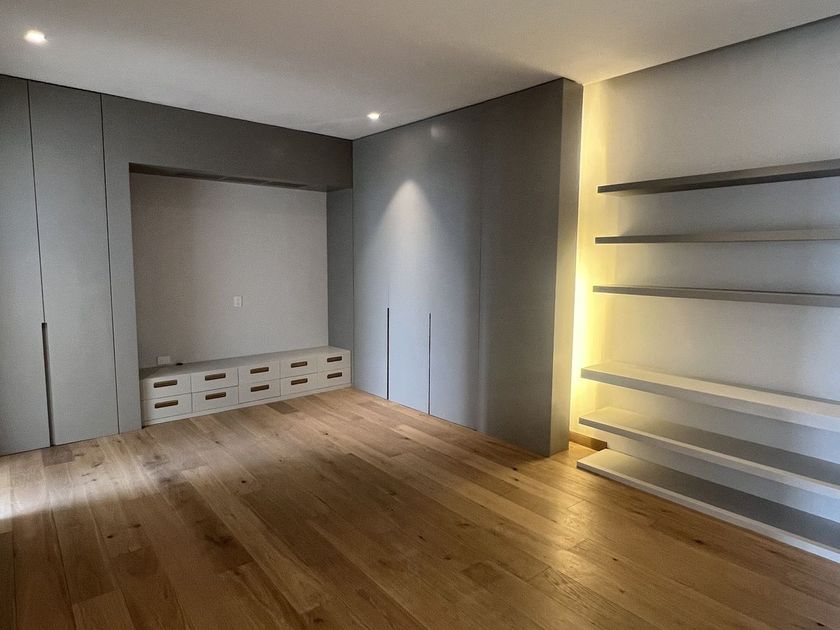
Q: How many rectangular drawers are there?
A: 10